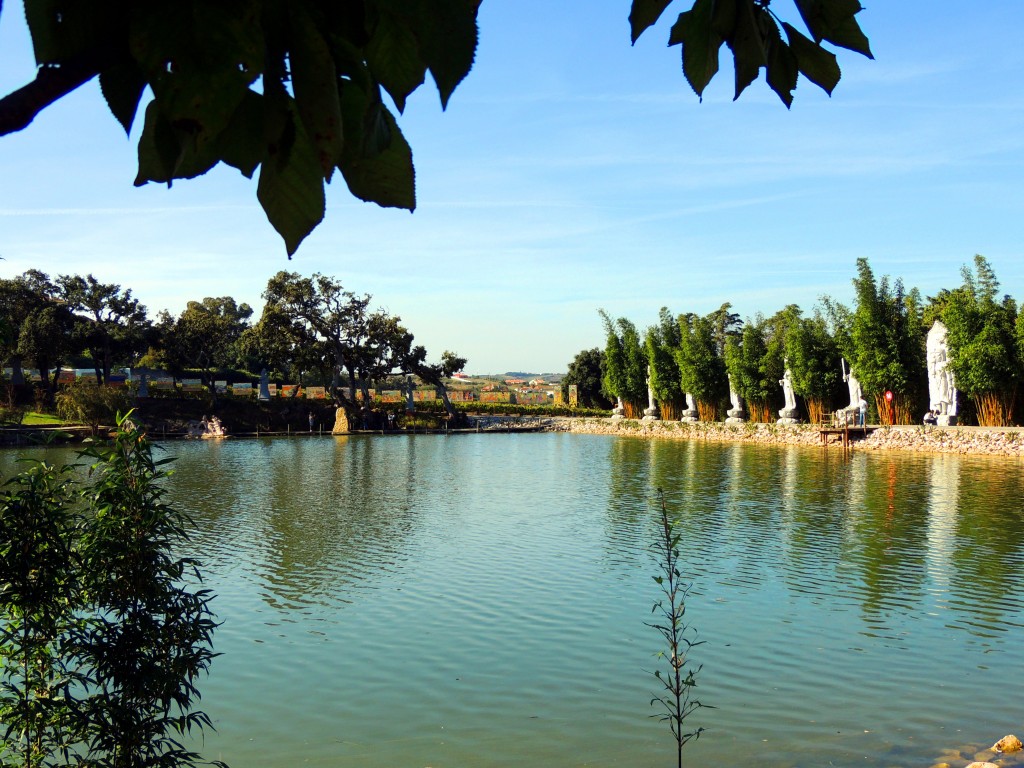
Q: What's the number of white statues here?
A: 7